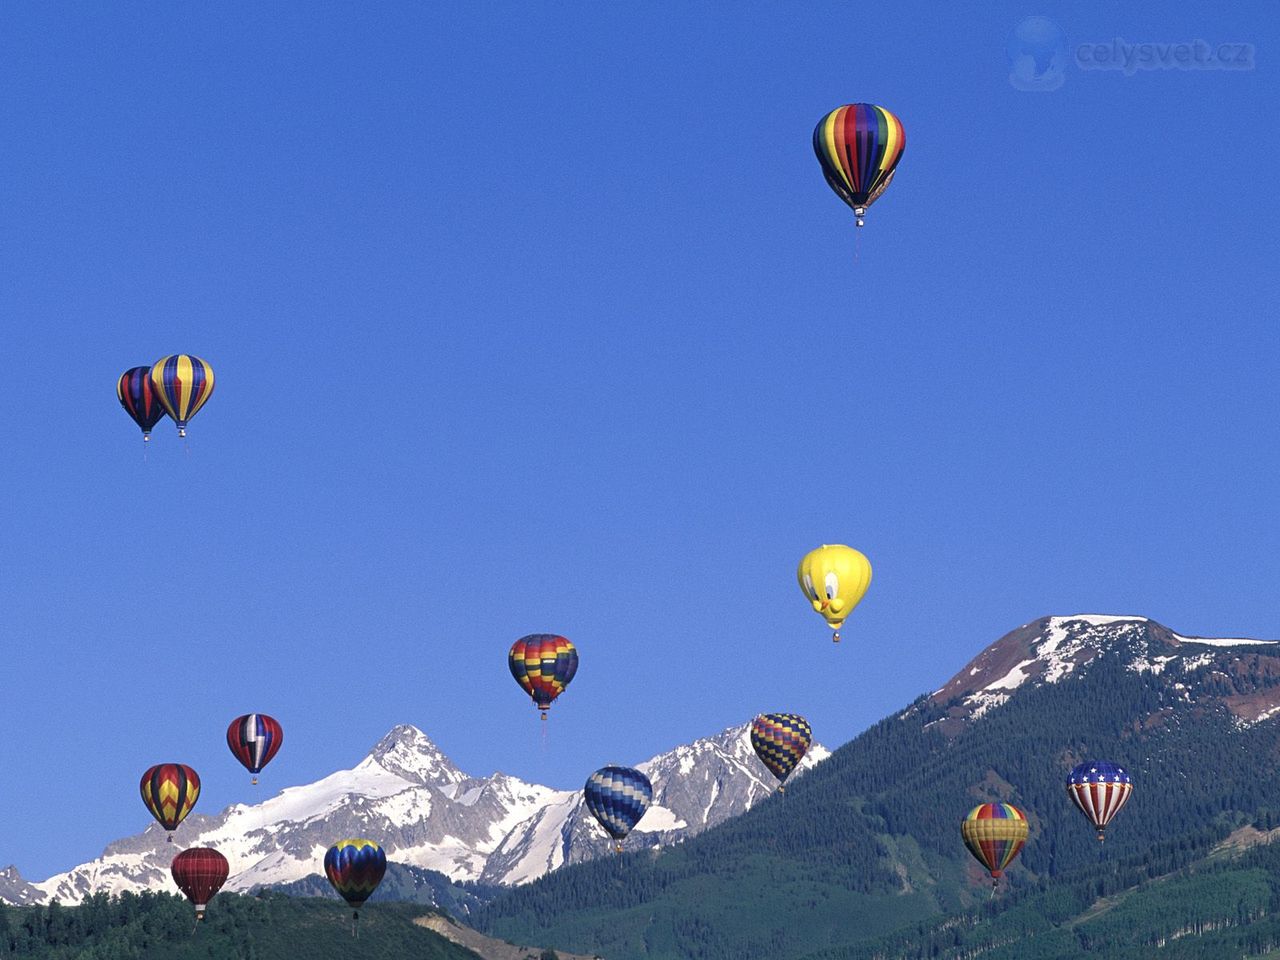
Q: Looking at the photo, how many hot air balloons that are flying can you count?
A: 13